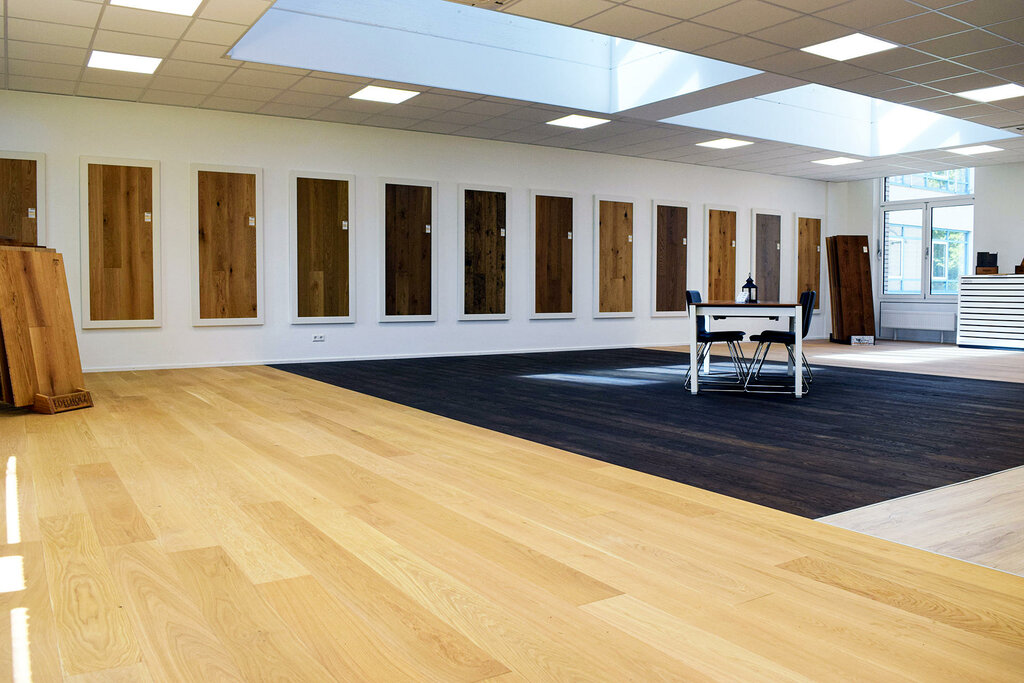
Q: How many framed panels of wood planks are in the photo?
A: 12